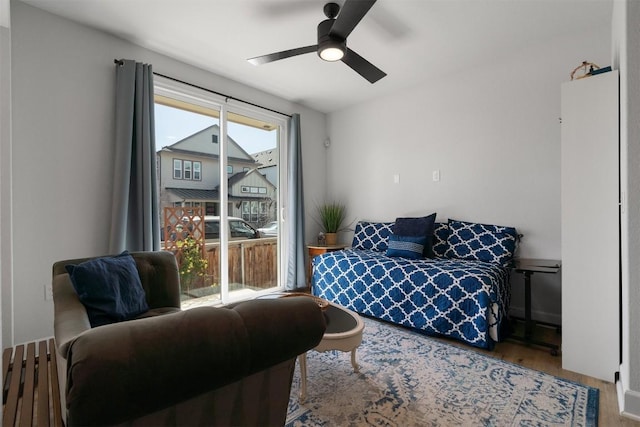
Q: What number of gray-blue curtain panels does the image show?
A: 2